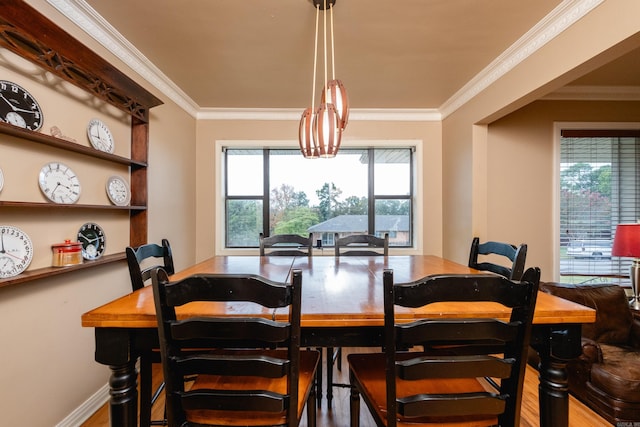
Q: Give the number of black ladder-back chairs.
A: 6